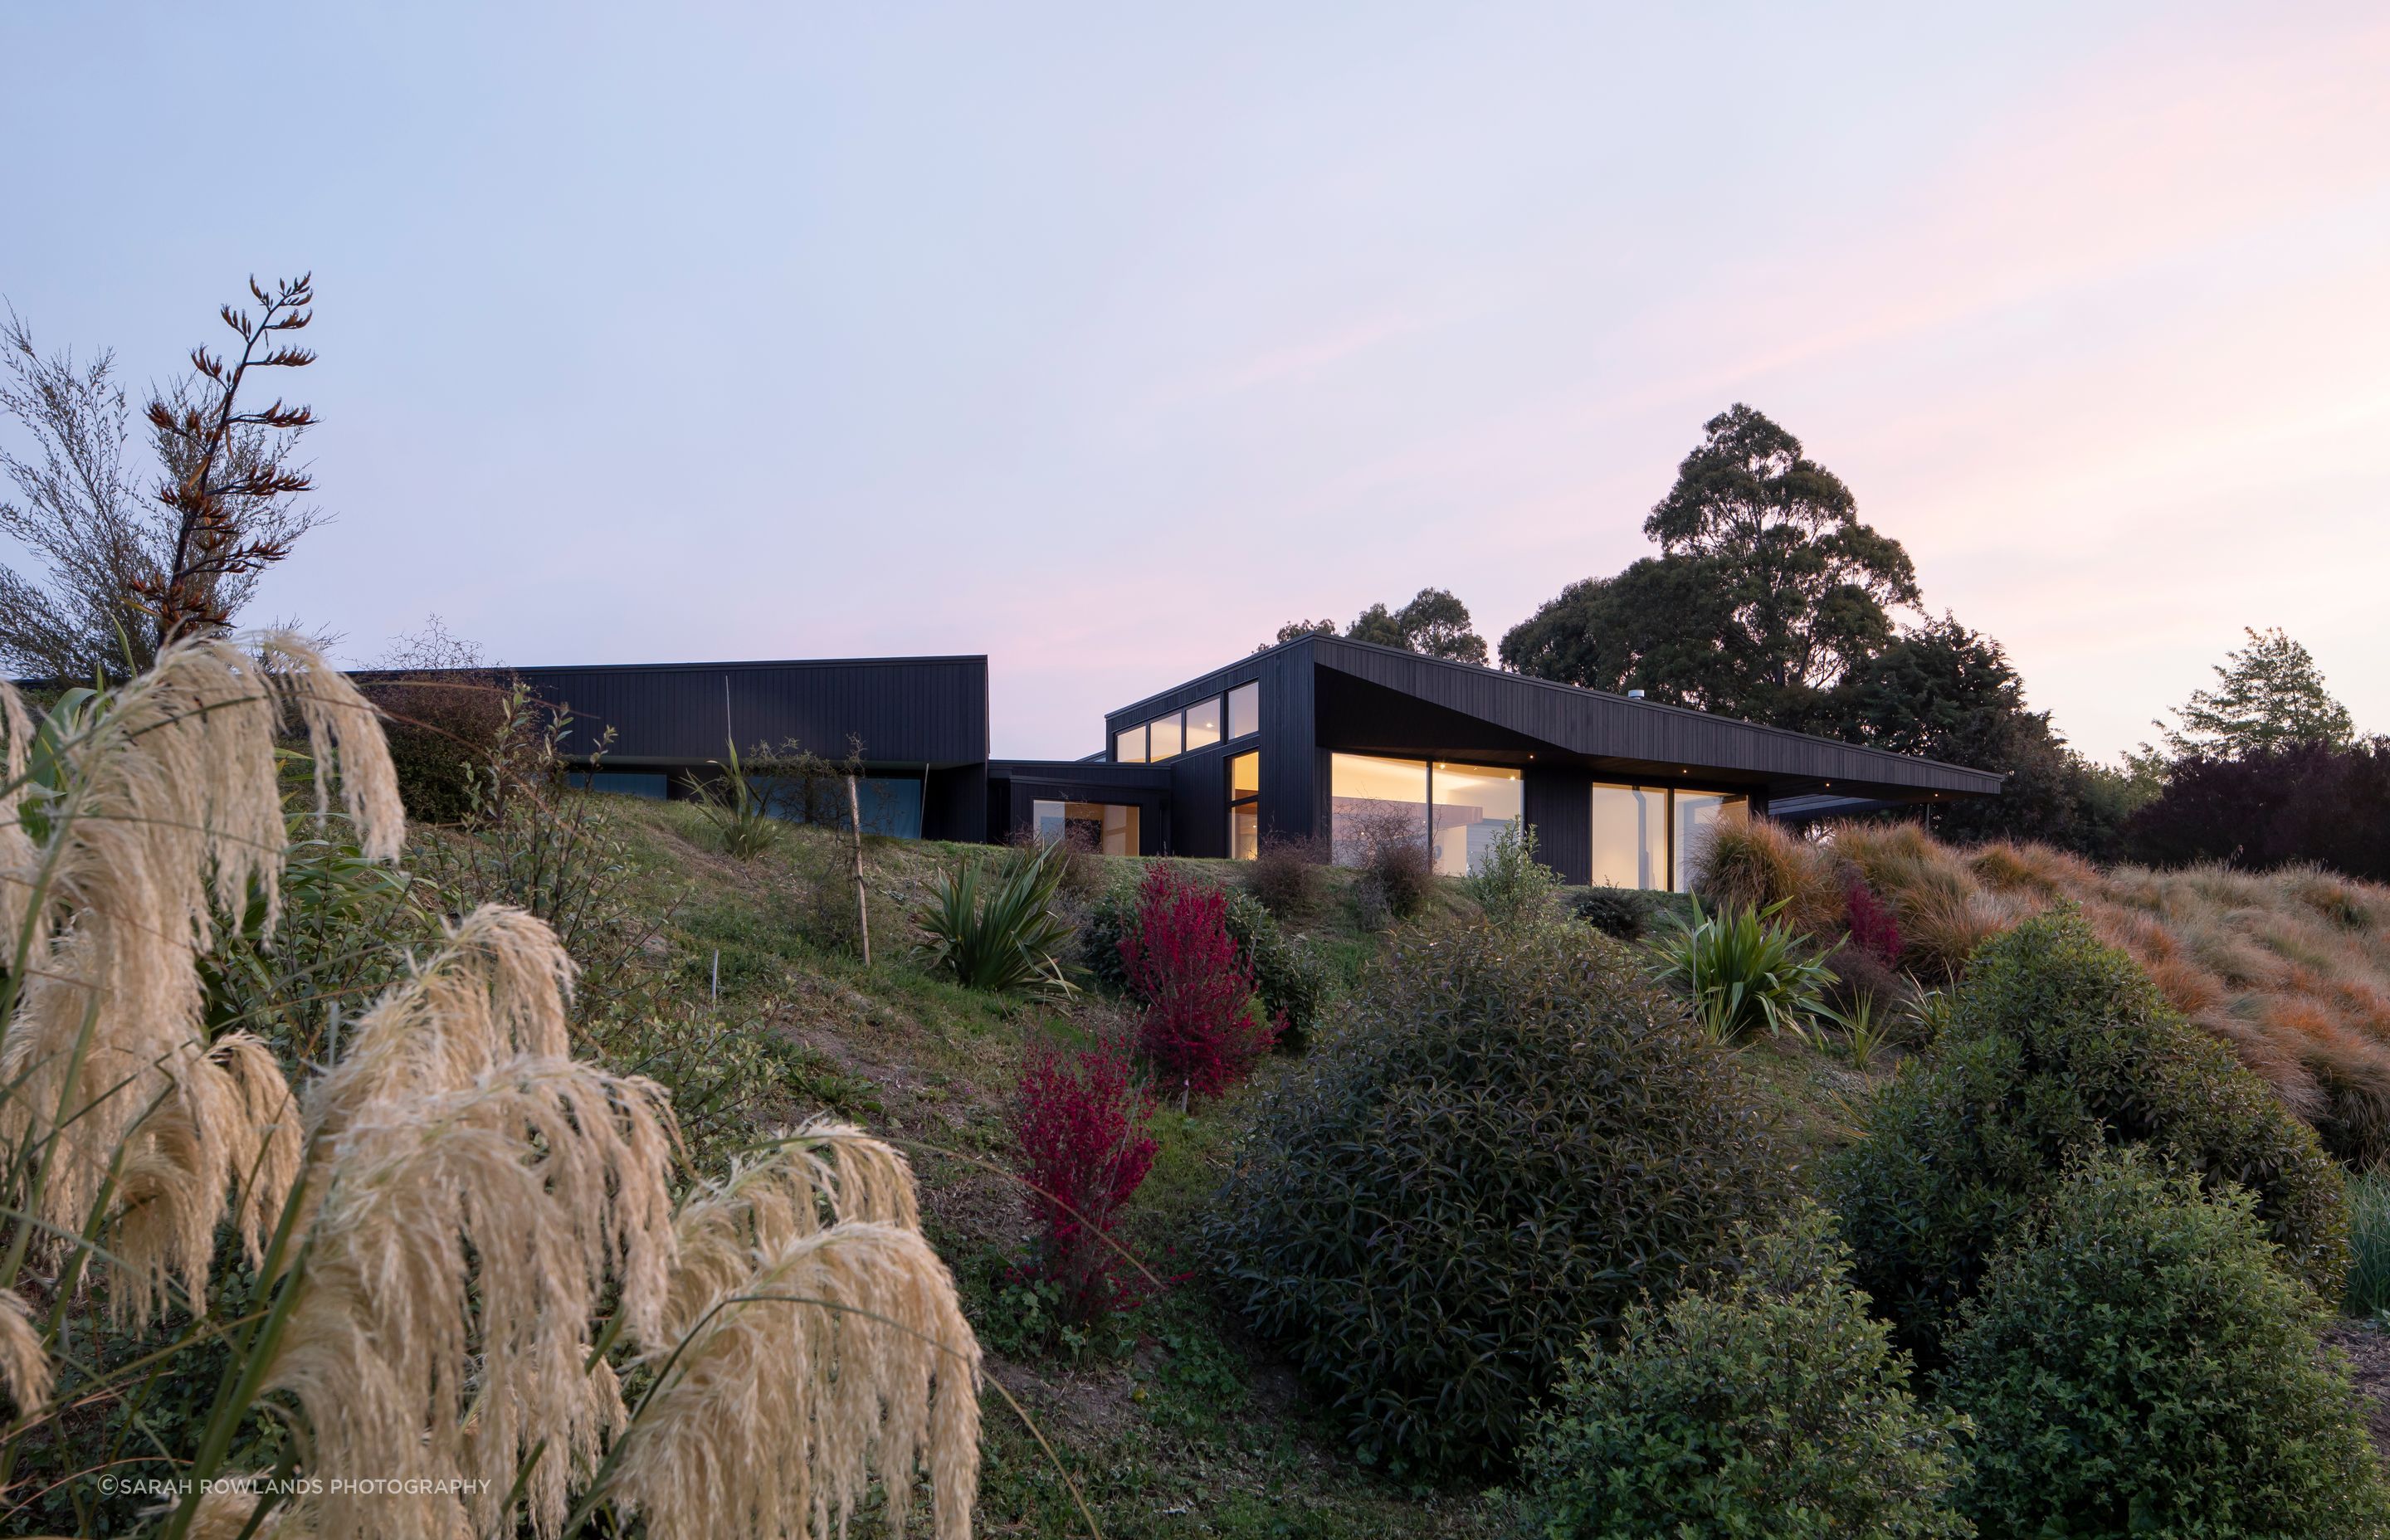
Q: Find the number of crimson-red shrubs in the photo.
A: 3